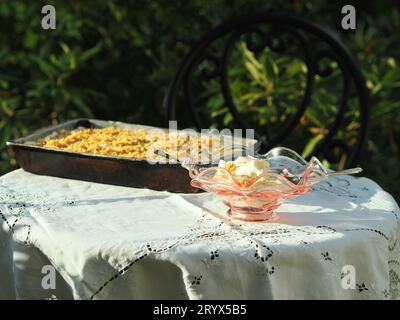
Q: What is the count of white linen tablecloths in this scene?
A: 1